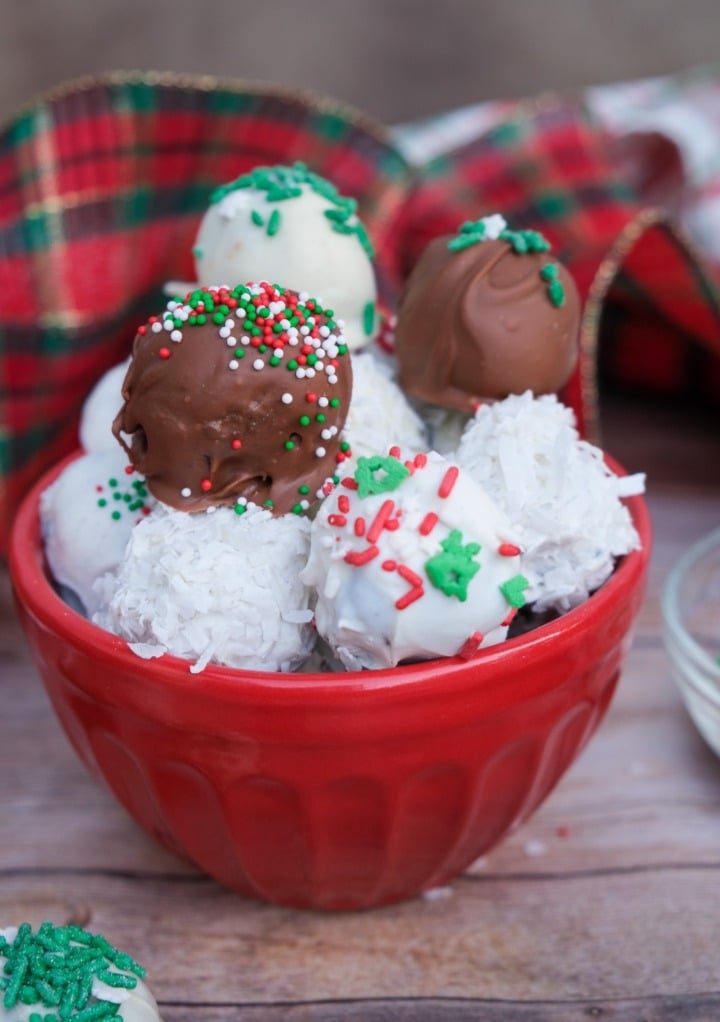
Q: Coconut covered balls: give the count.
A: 3